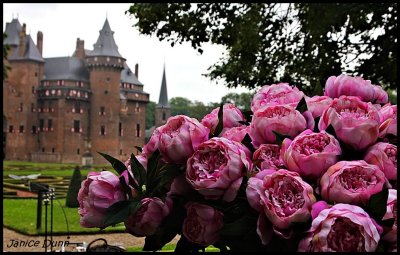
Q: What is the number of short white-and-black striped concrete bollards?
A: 0